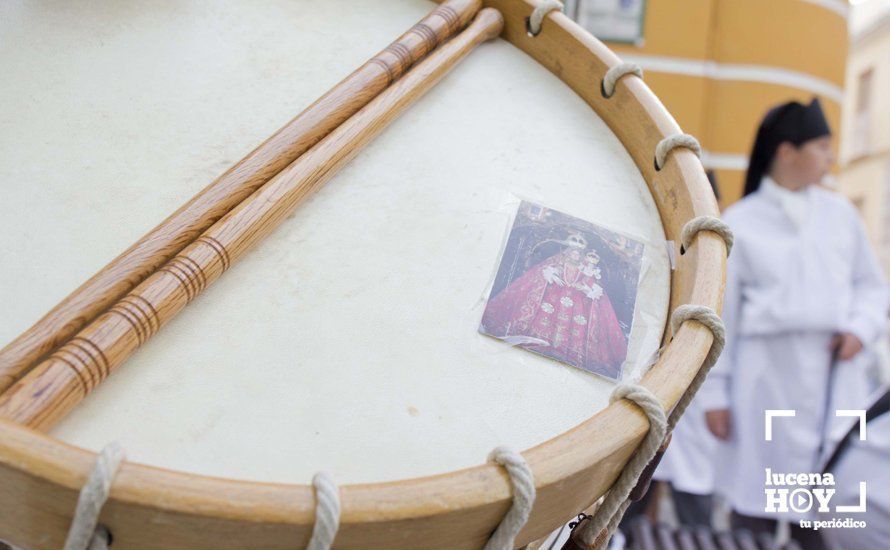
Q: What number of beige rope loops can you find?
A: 9